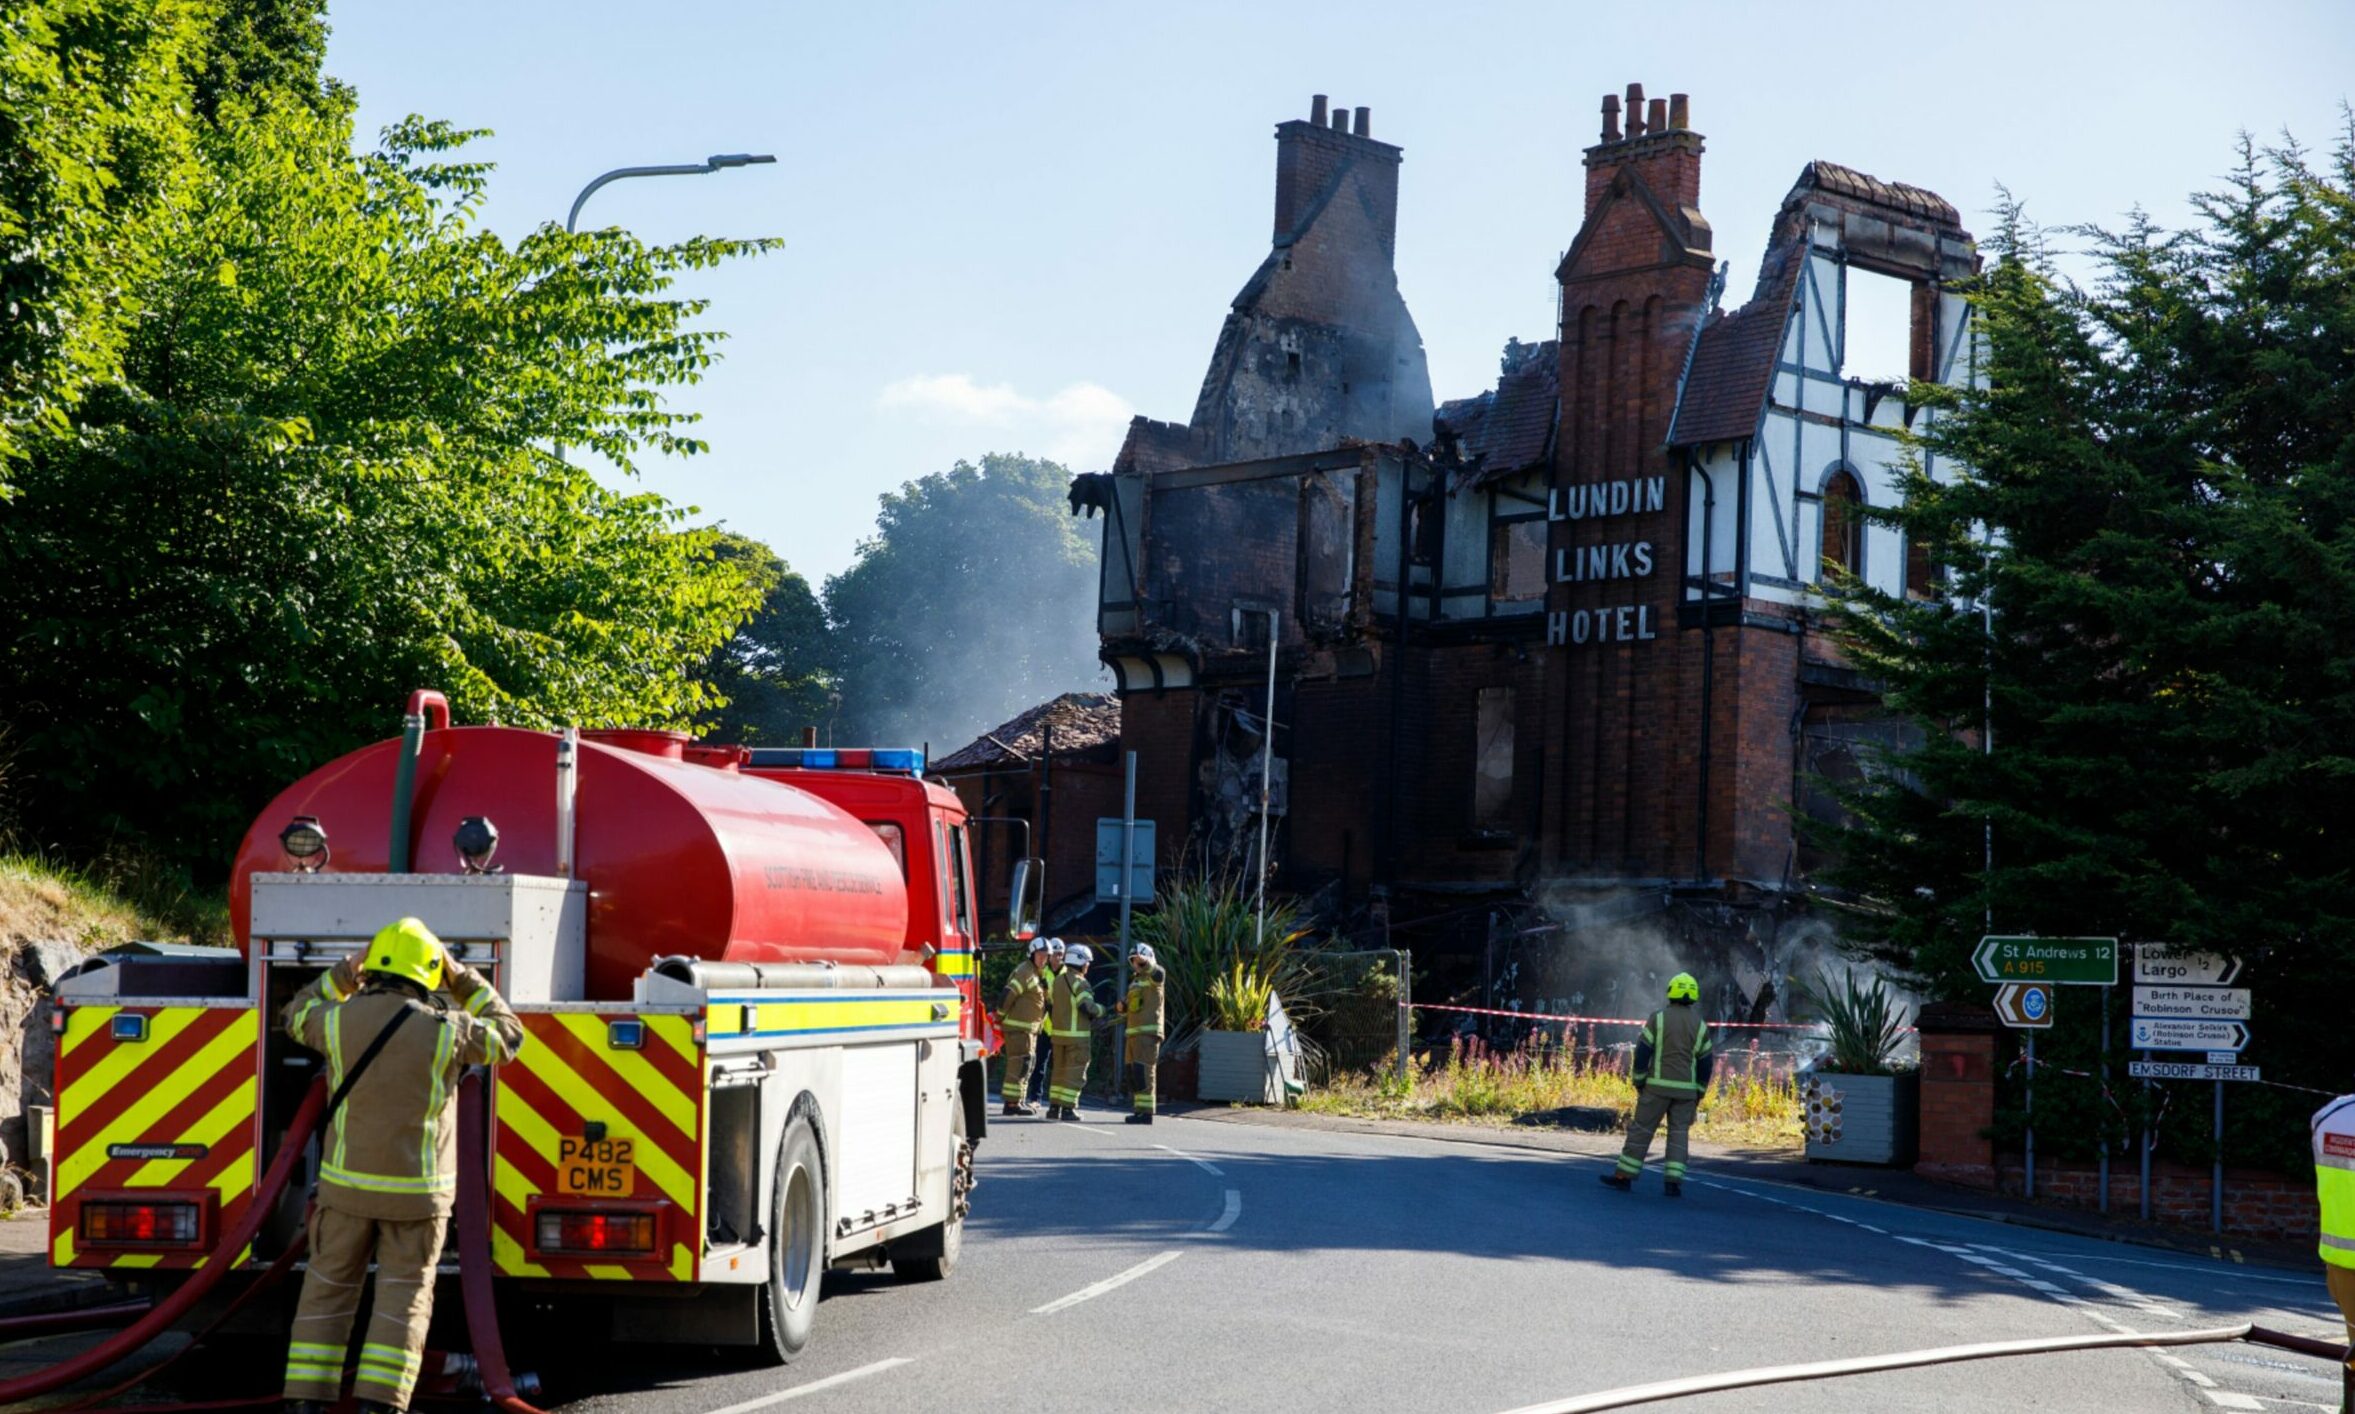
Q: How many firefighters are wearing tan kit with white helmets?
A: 3